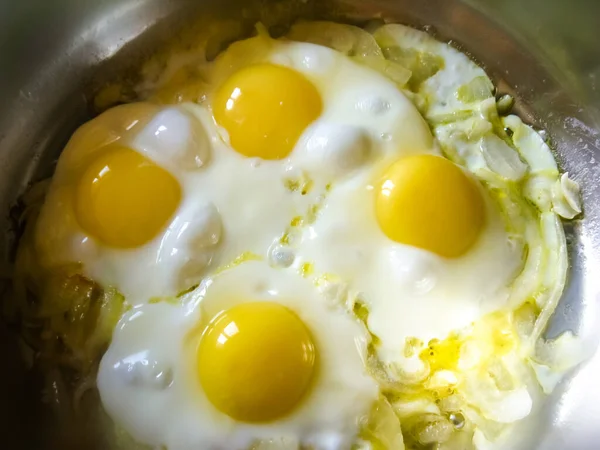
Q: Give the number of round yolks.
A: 4